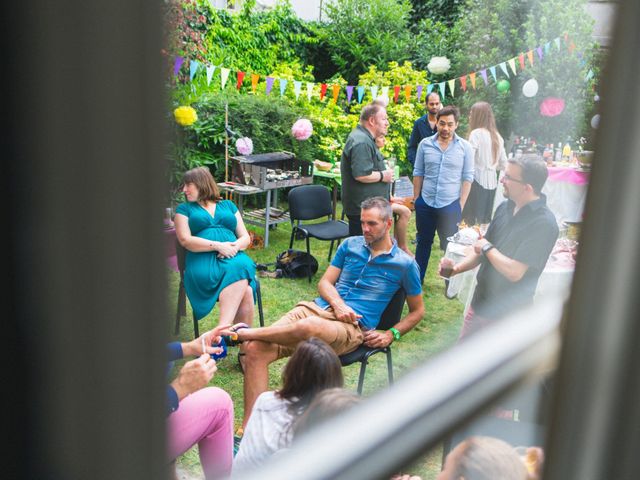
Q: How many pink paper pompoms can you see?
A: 3